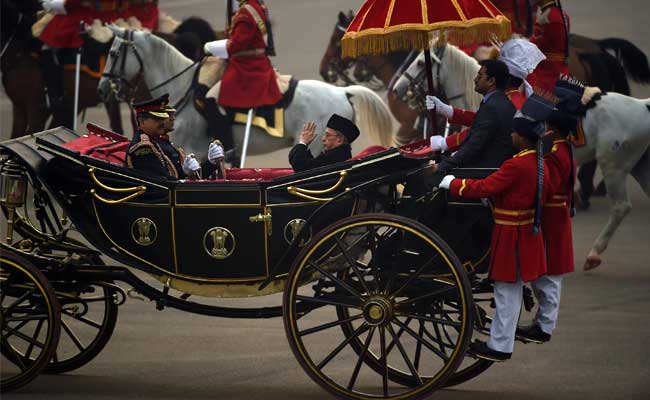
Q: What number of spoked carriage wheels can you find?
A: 4